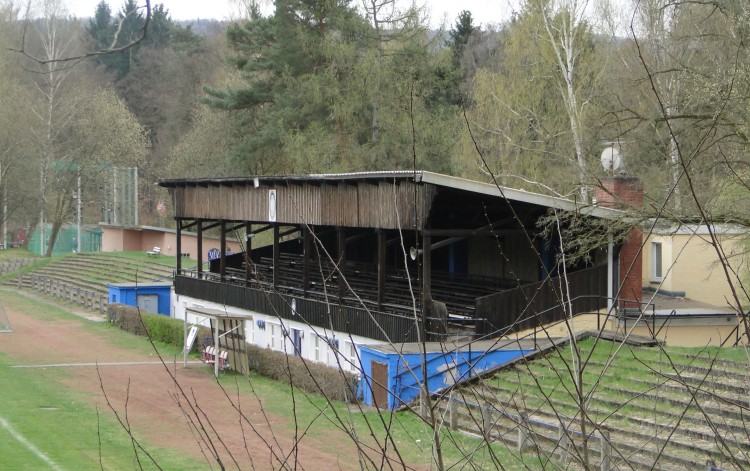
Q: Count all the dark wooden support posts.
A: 9